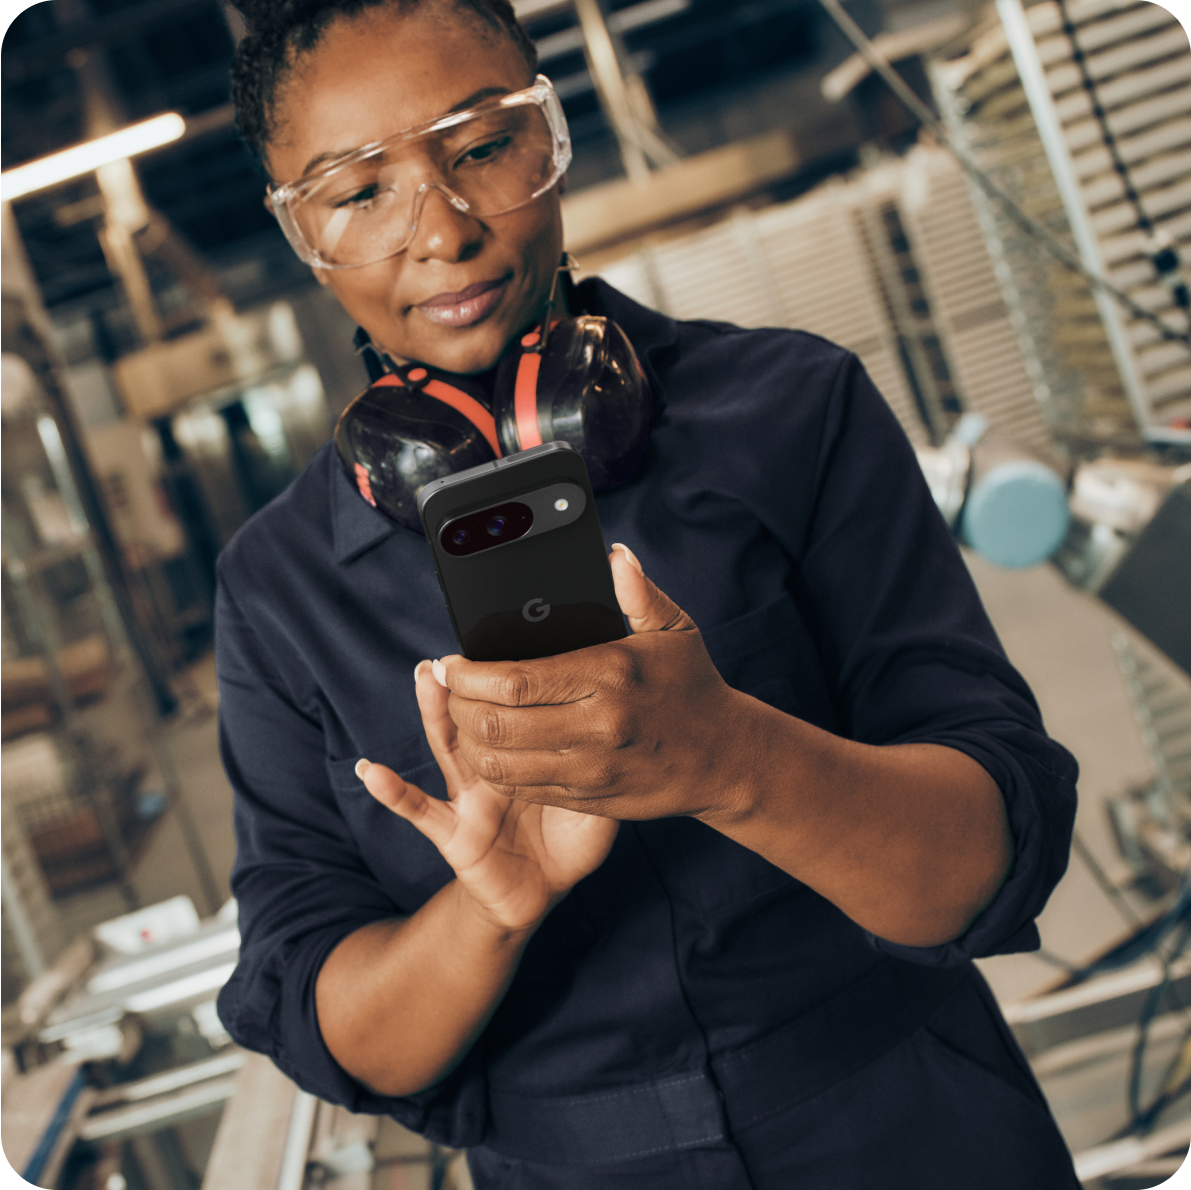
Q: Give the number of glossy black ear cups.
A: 2